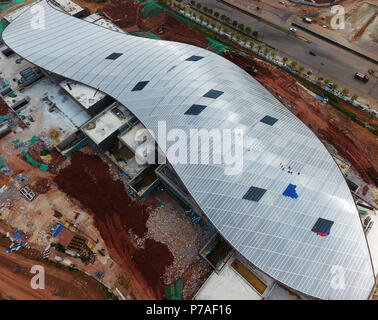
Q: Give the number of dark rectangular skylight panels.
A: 8